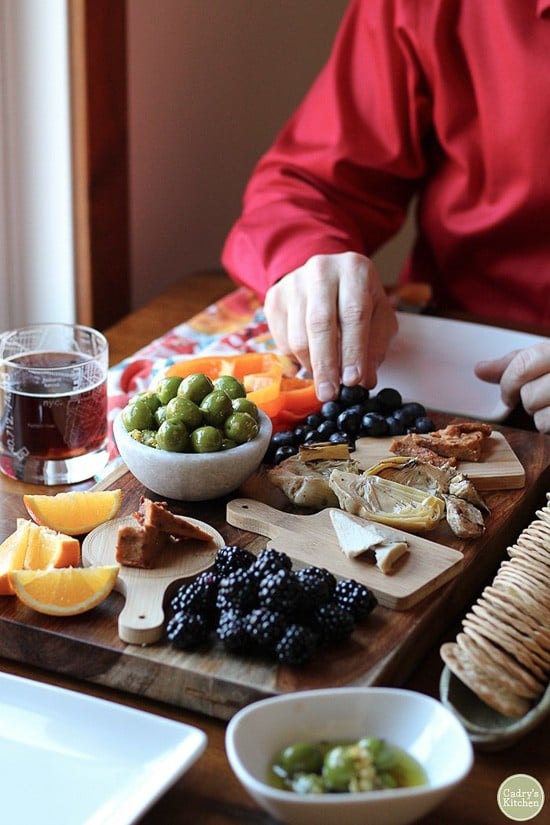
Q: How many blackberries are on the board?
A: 13